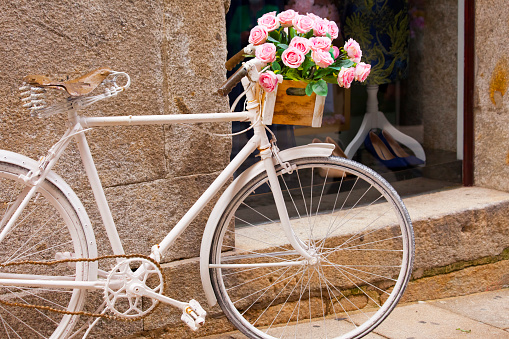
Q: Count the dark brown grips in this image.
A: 2